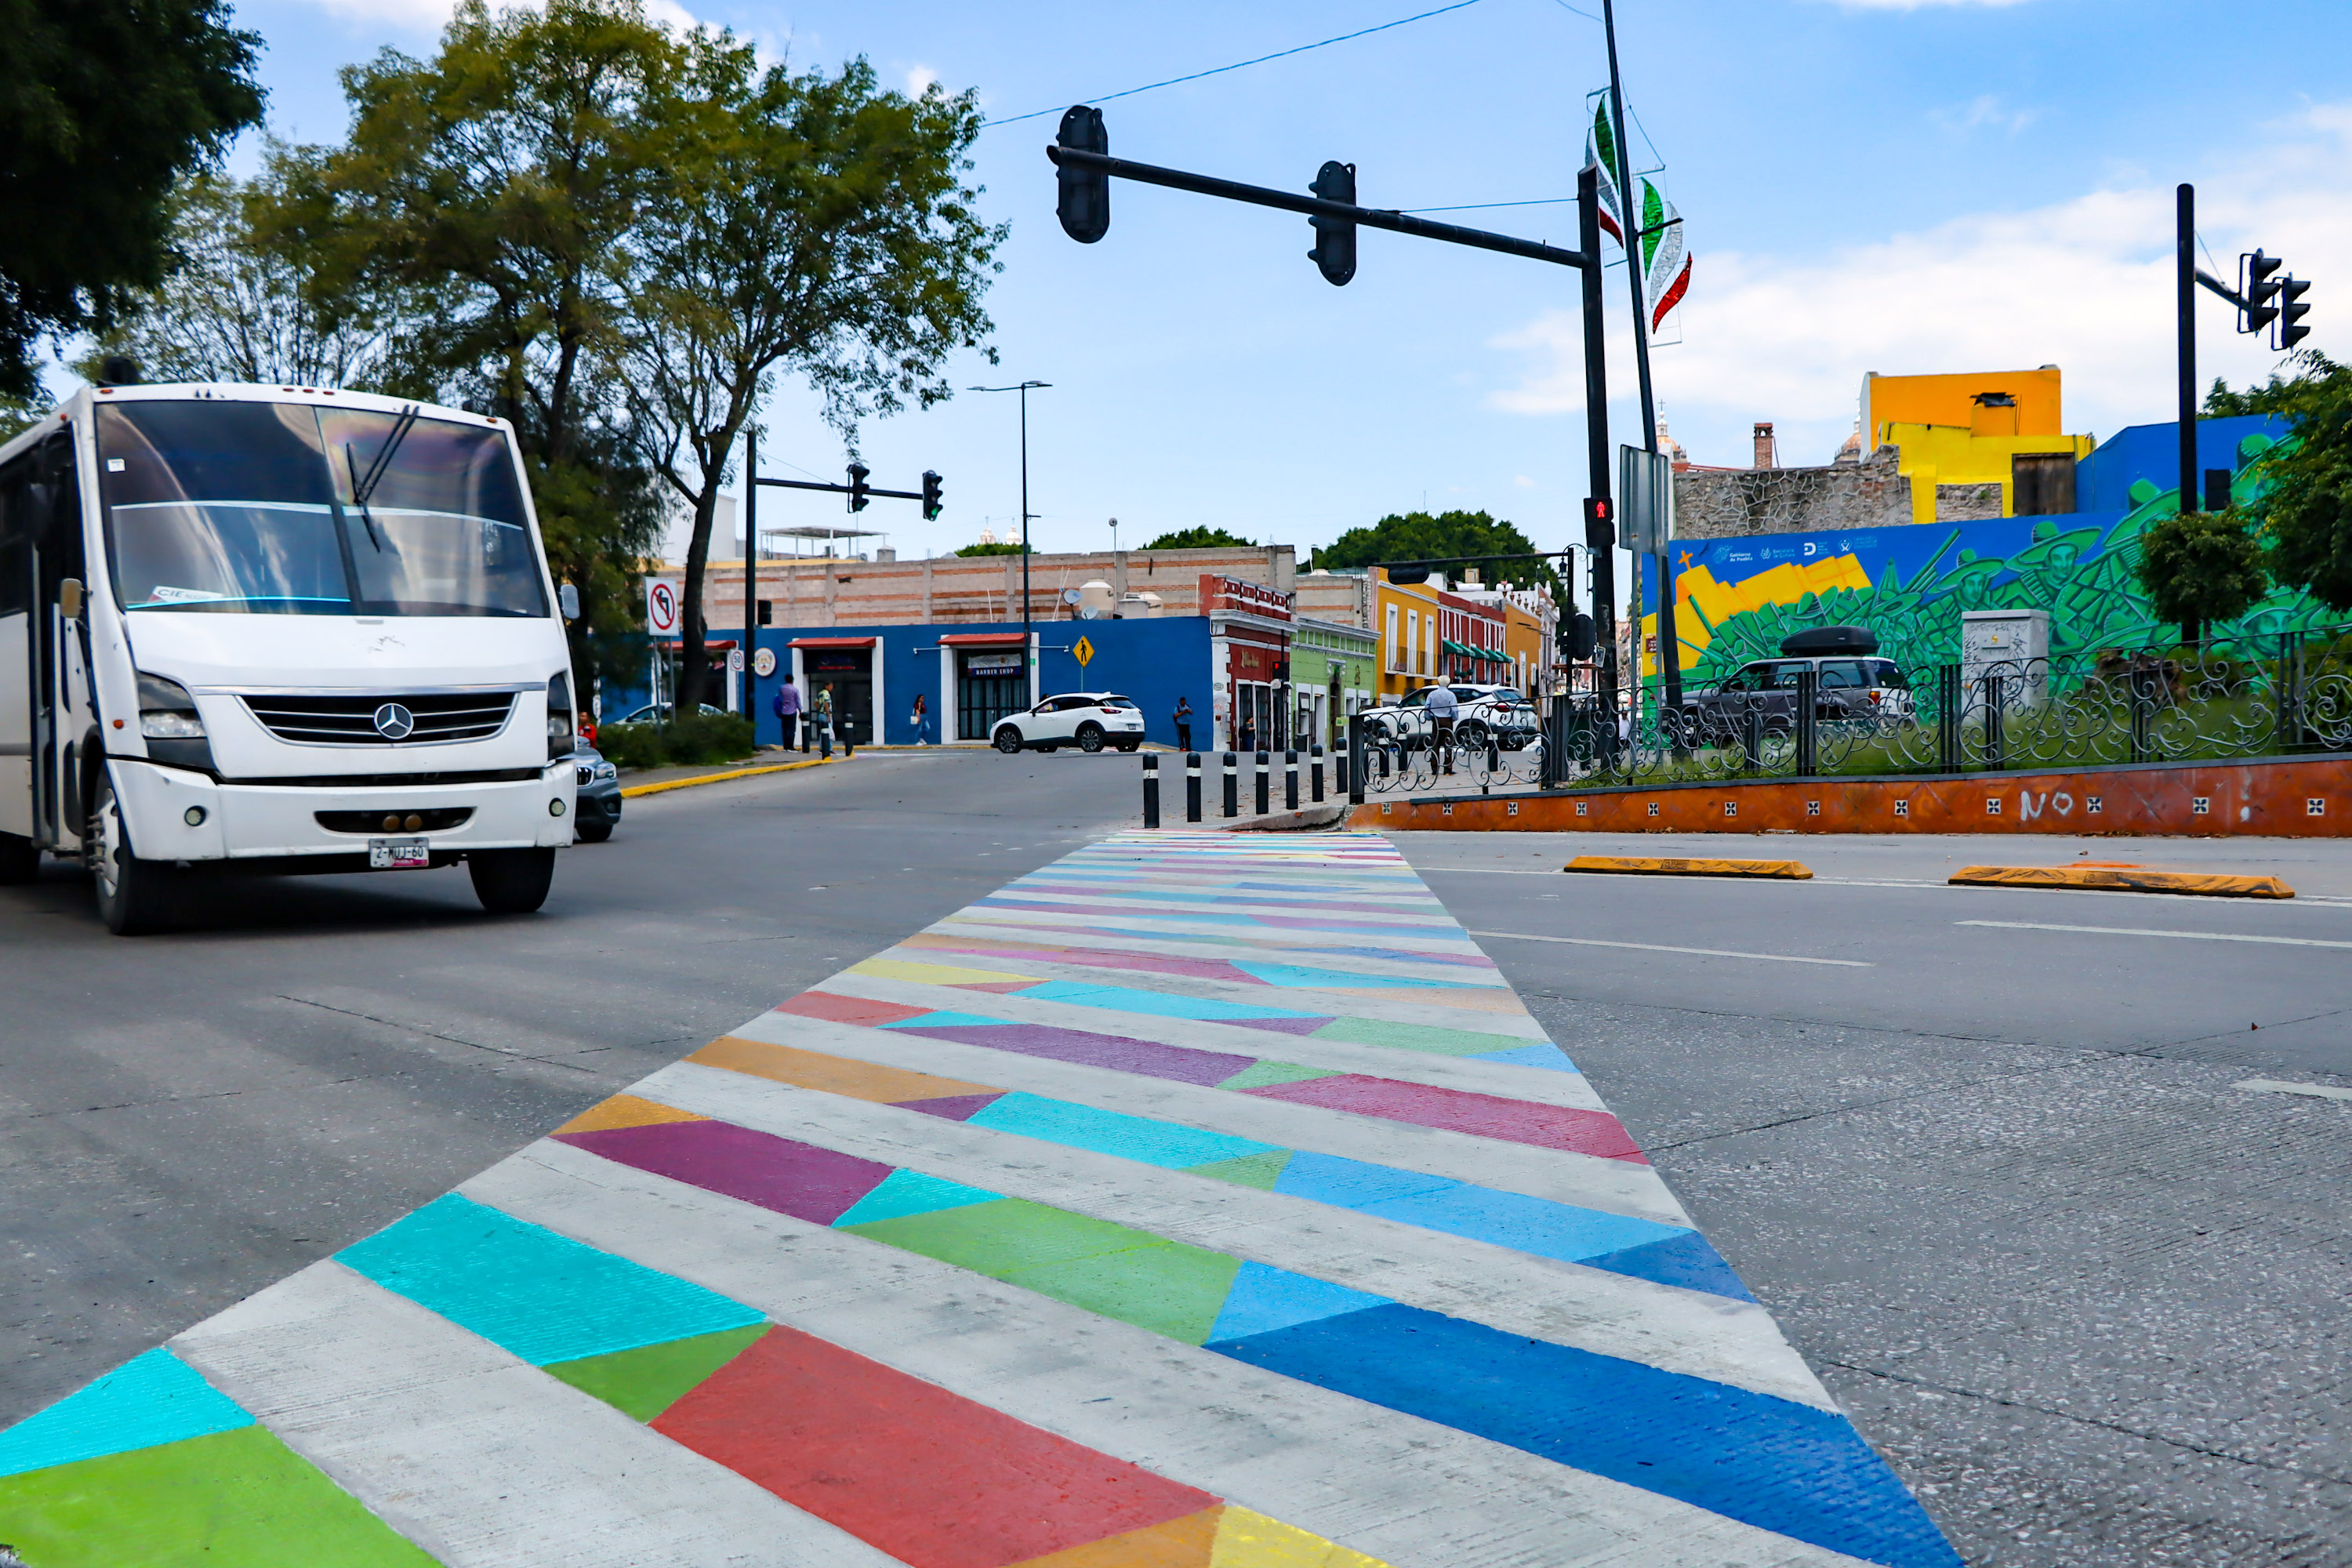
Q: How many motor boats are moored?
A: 0